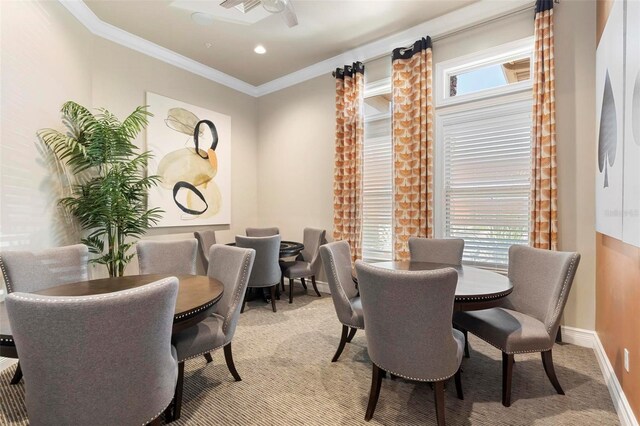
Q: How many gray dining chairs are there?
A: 12